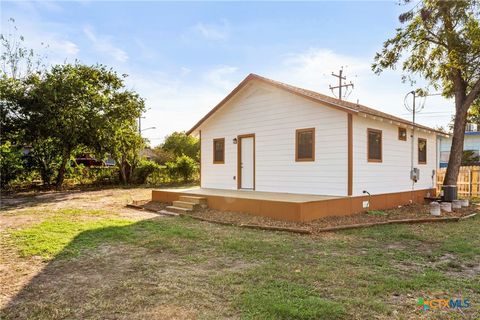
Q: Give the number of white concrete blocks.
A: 4